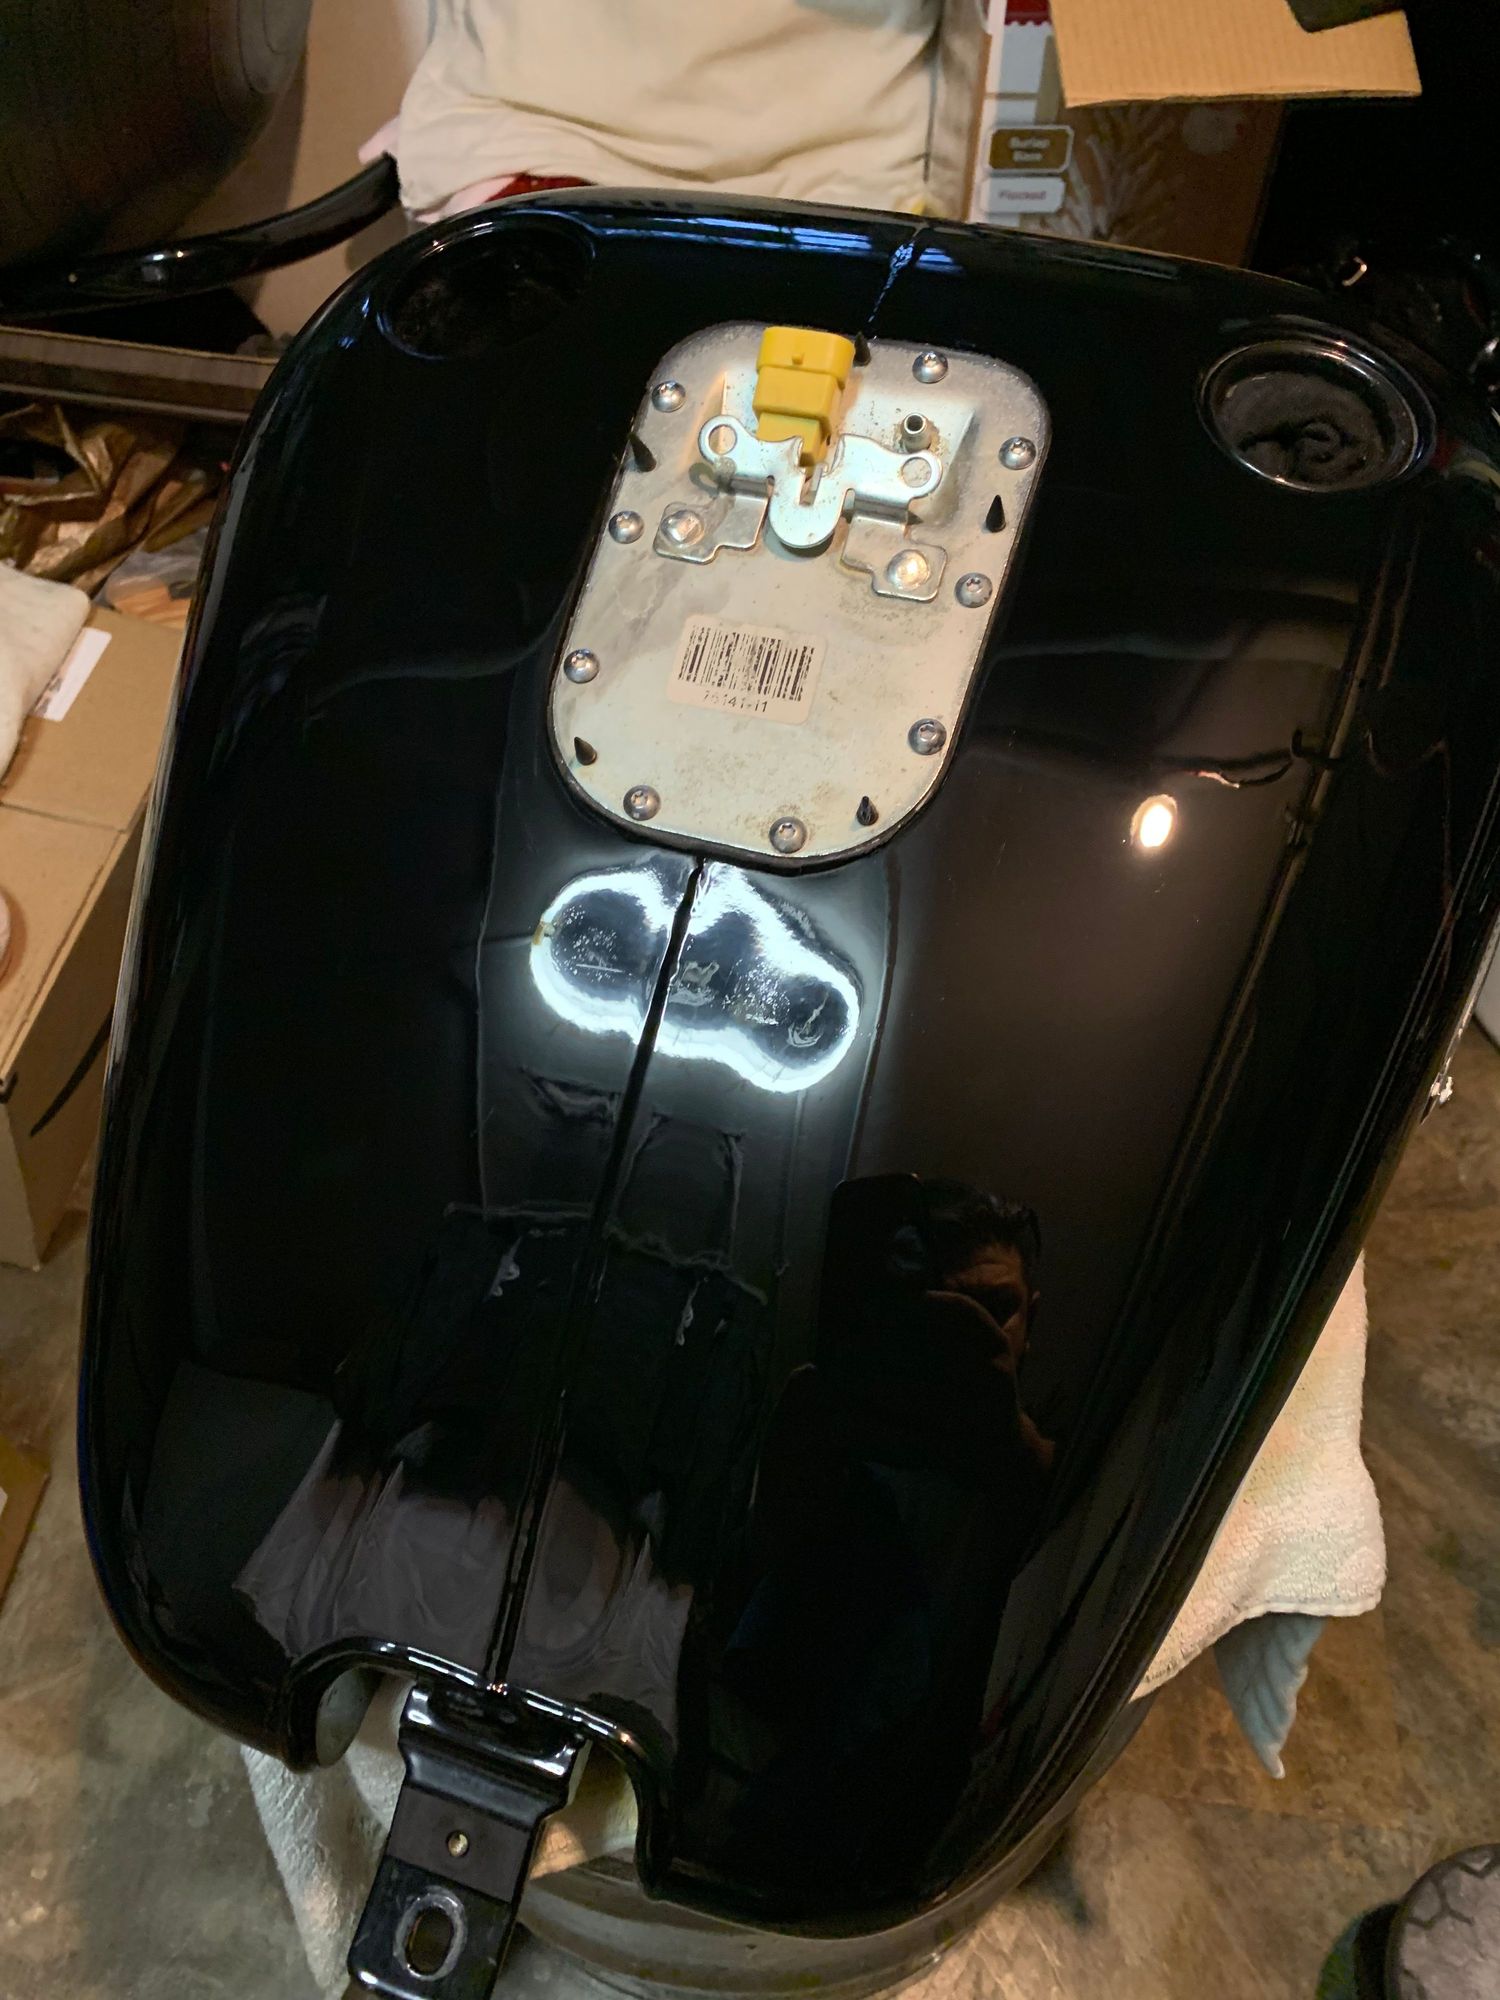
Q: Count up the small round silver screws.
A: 9